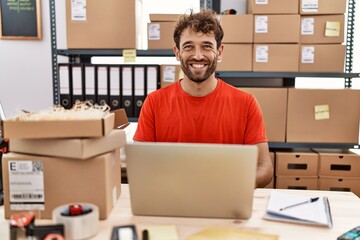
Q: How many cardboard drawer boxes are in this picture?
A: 4